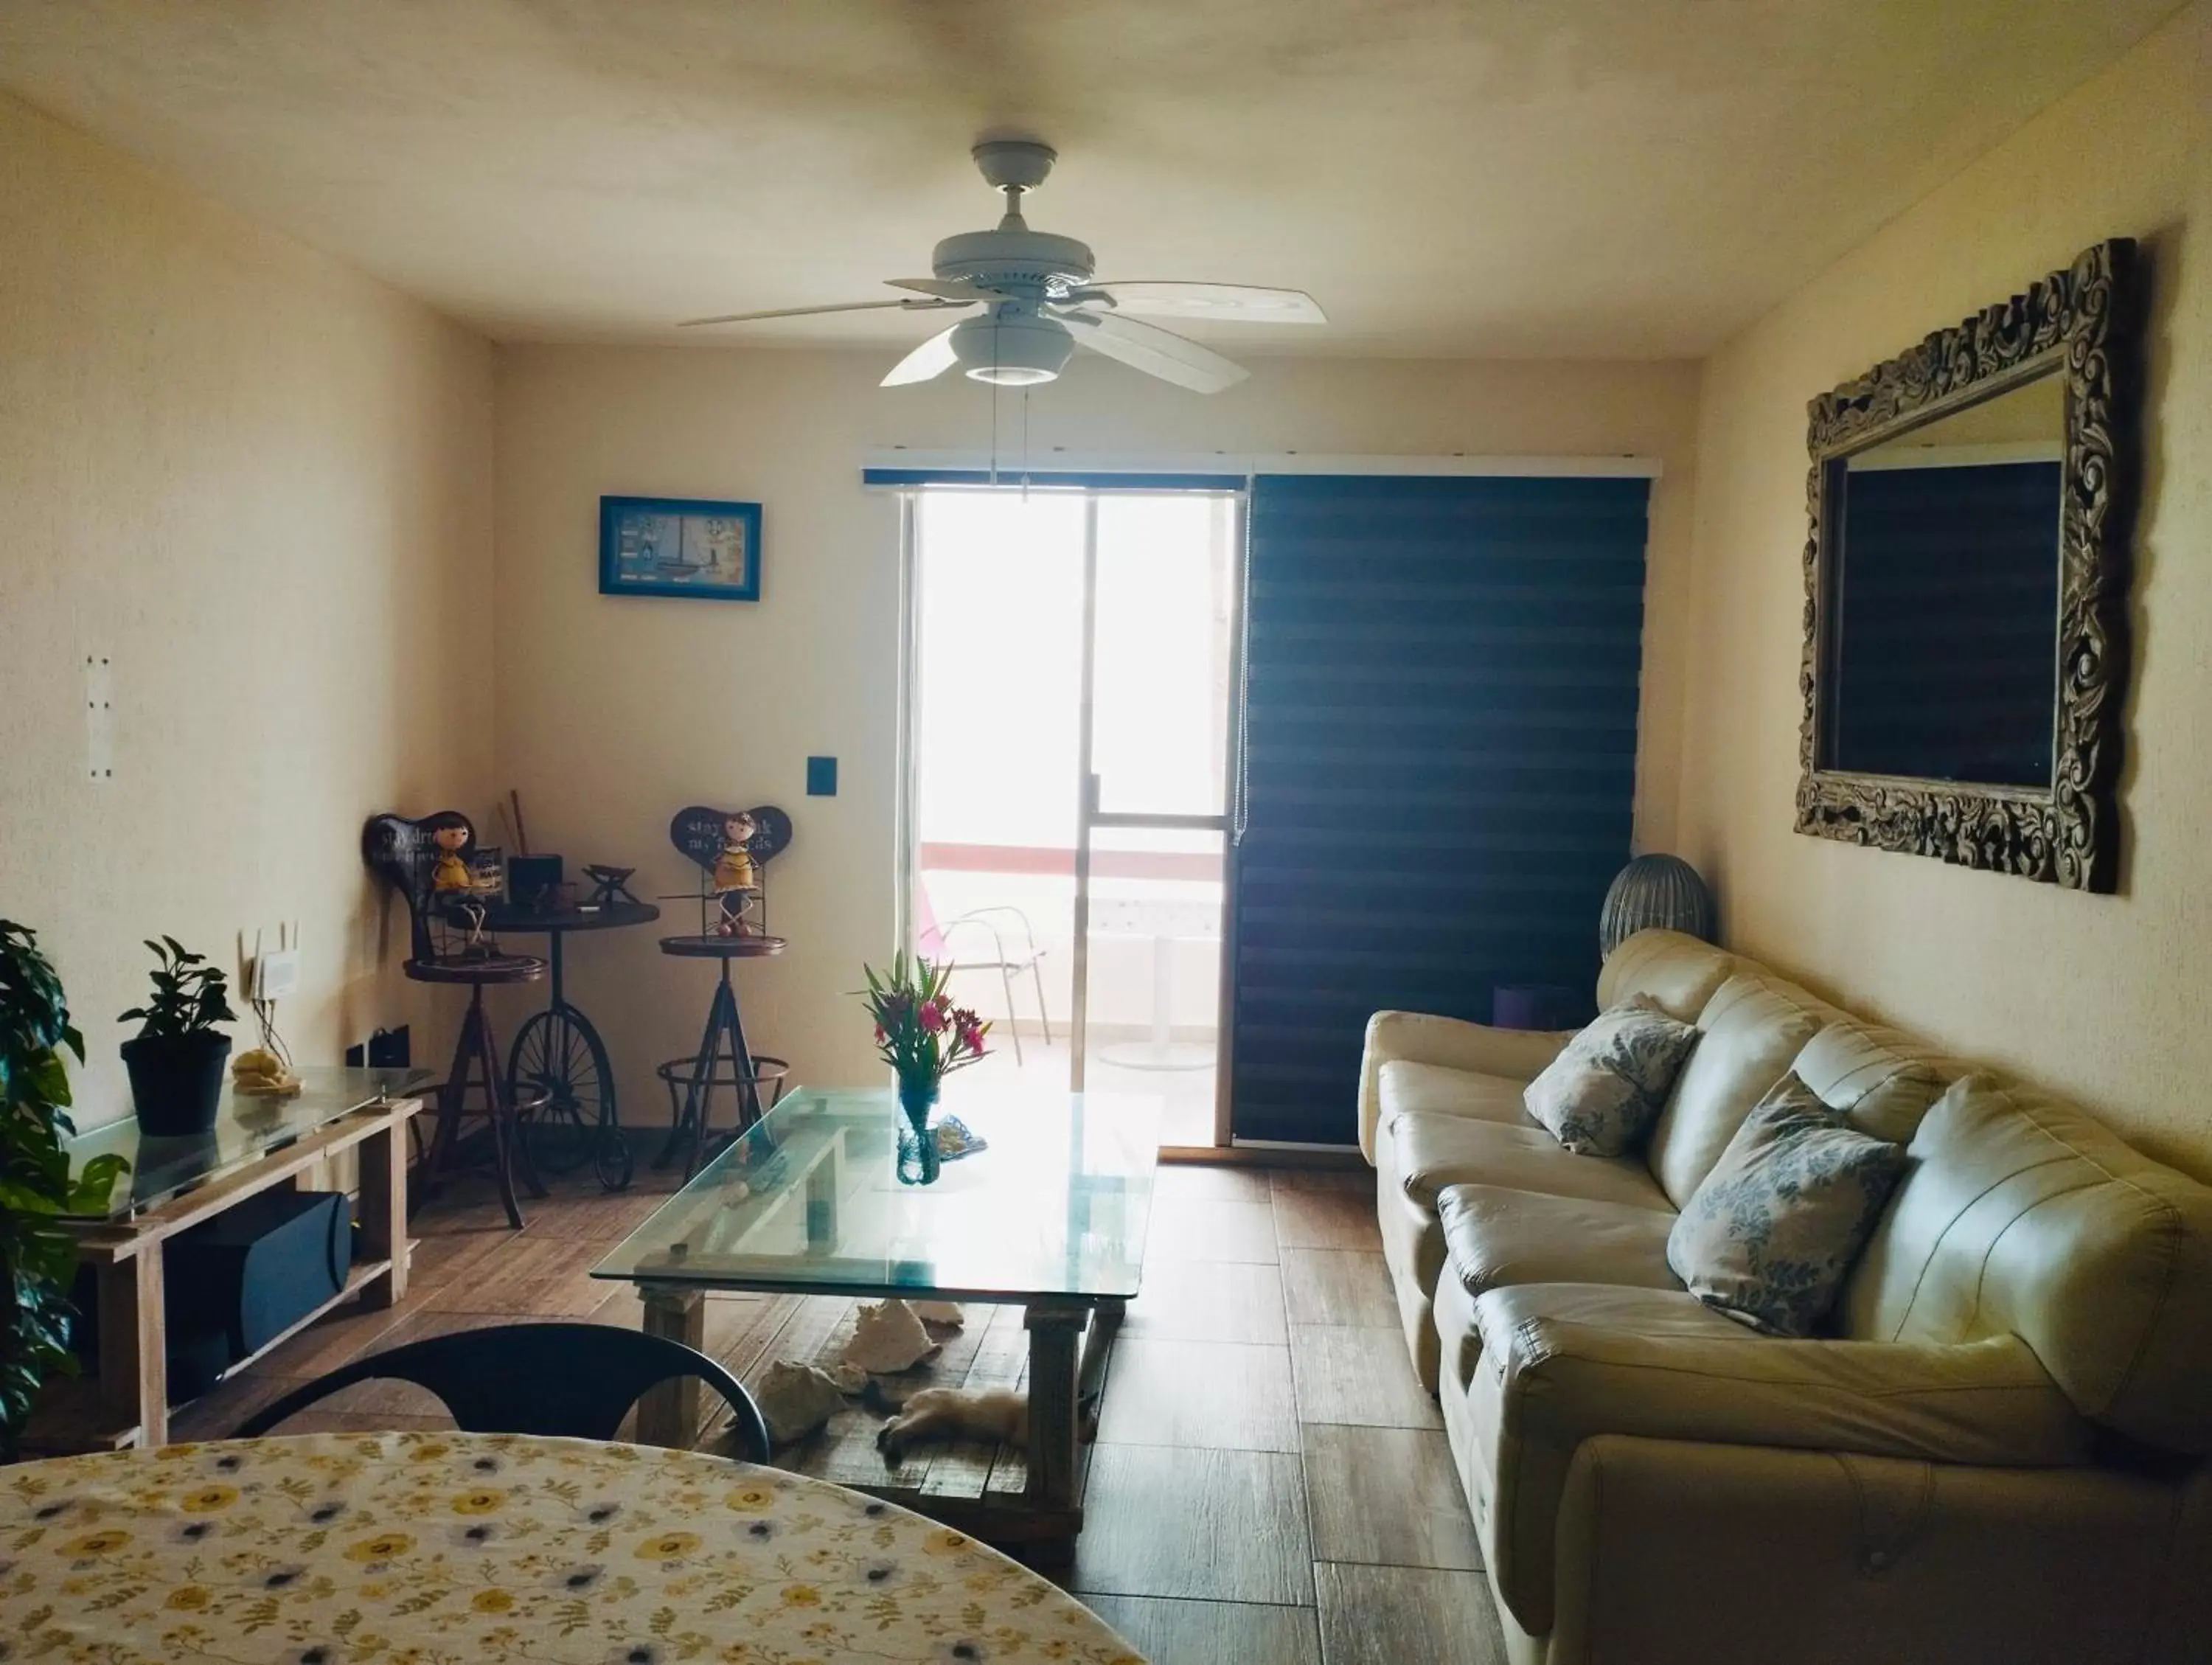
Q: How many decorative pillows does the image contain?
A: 2